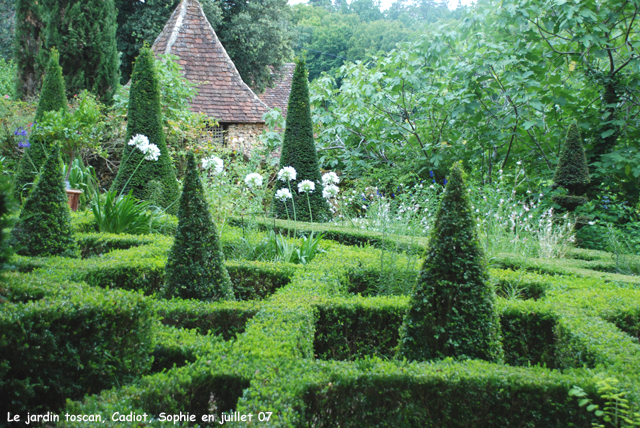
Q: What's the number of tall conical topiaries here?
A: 7